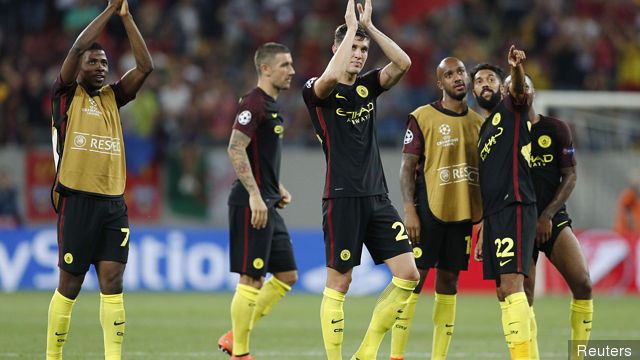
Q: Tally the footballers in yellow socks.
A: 6